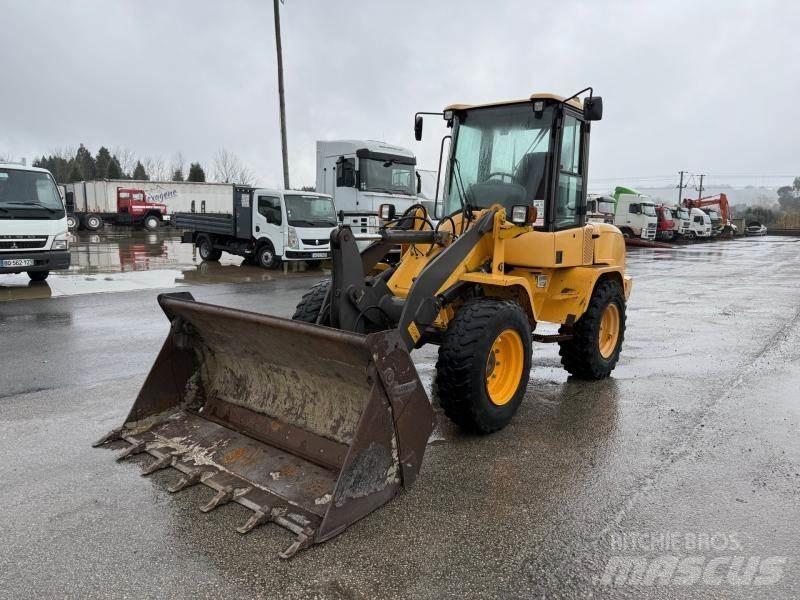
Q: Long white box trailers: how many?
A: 1